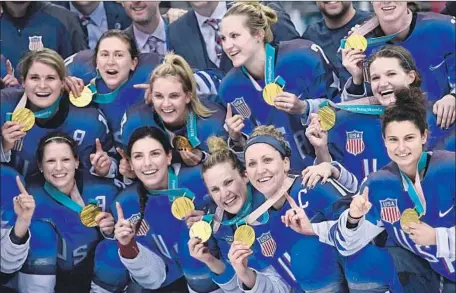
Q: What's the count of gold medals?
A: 11